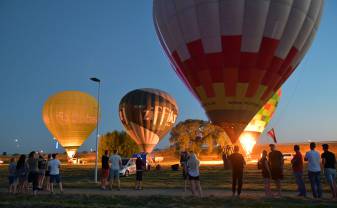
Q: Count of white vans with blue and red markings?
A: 1